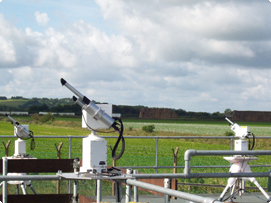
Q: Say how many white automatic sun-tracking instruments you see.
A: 3